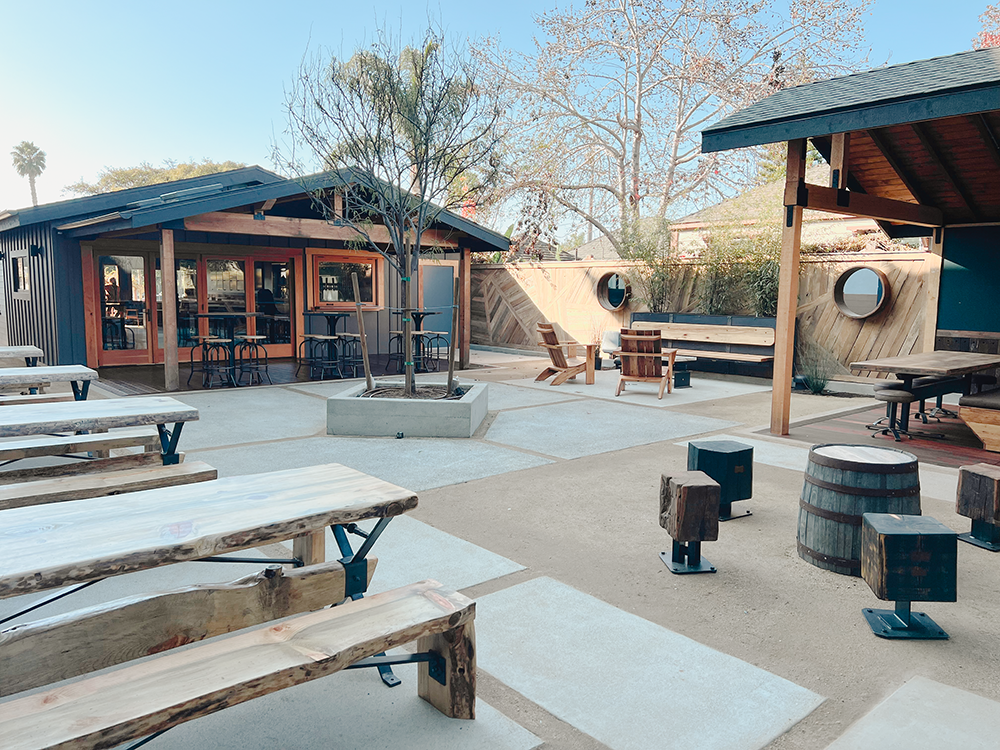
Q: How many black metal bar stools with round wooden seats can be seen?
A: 12